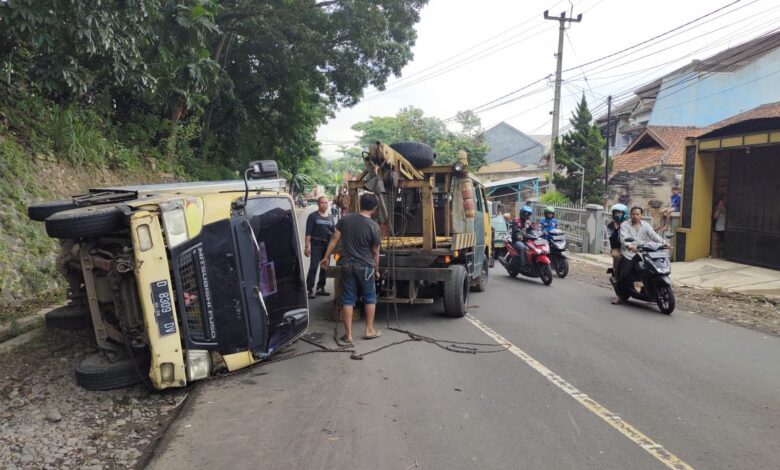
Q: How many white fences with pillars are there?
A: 1